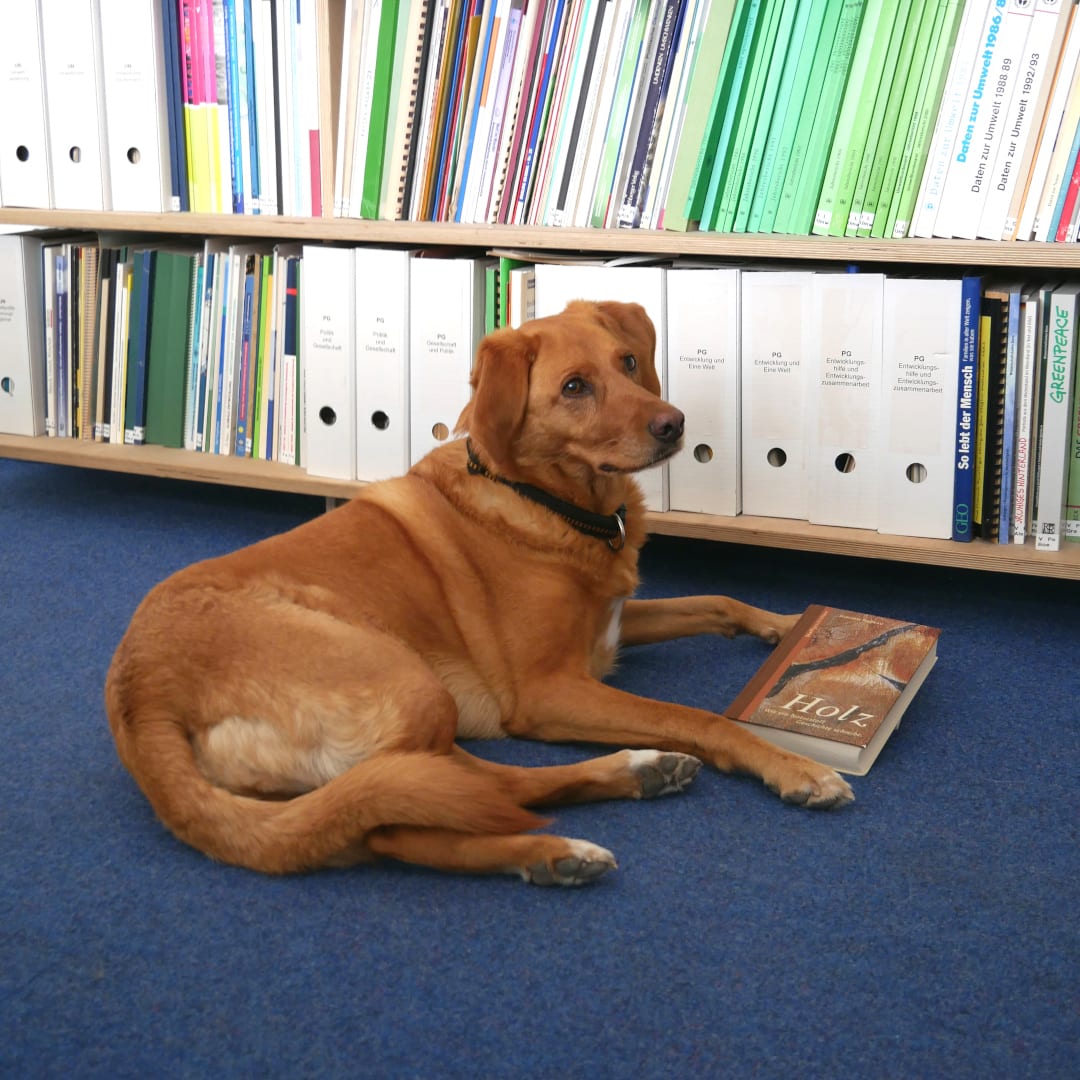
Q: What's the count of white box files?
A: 12